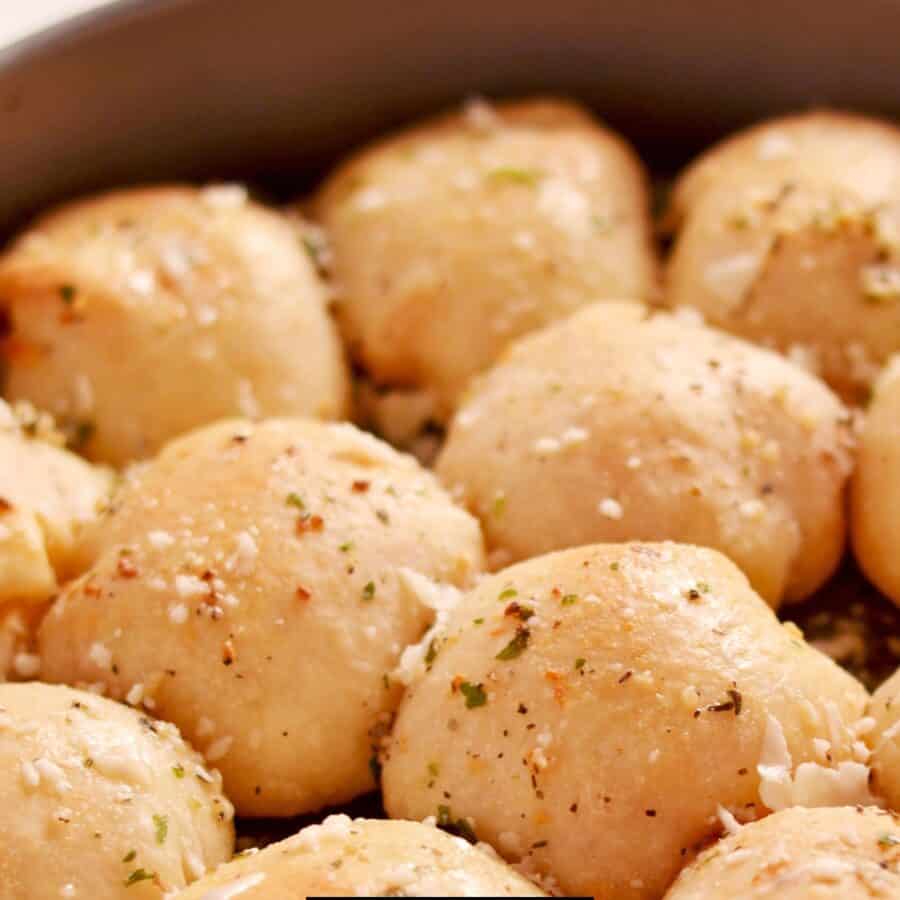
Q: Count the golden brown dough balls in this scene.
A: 12